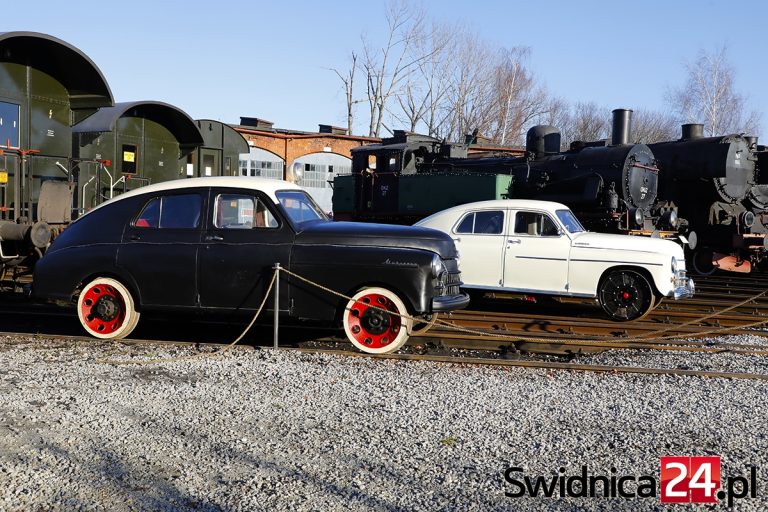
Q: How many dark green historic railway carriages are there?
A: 3